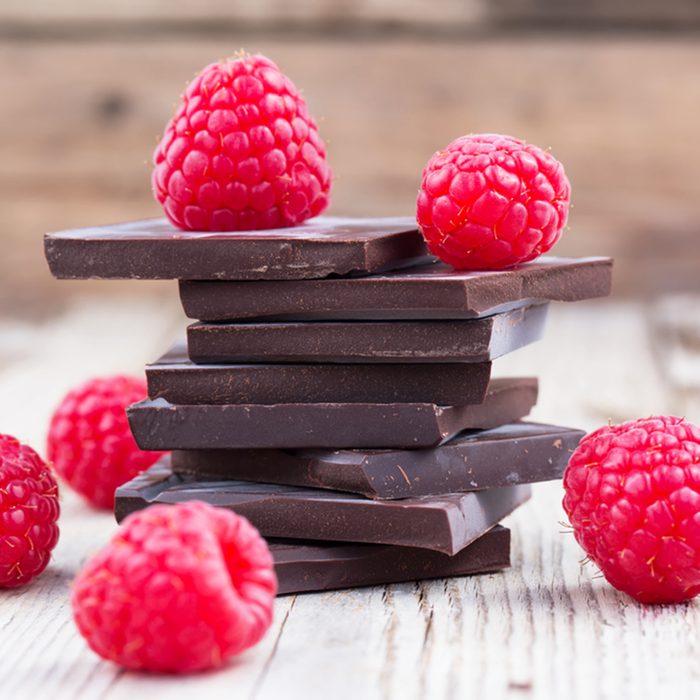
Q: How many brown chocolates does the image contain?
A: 8